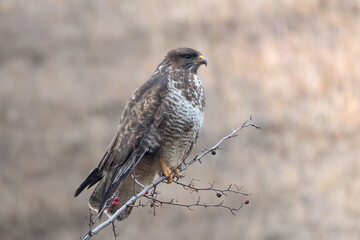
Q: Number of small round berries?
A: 6